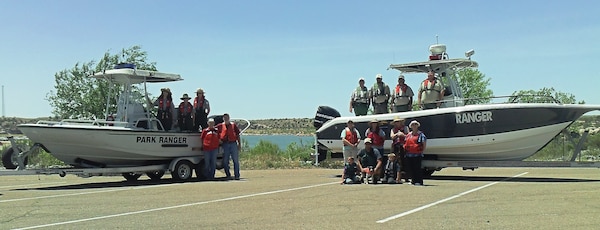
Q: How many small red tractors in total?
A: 0